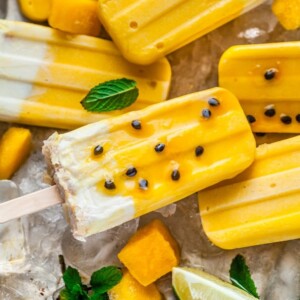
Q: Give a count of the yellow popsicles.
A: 5